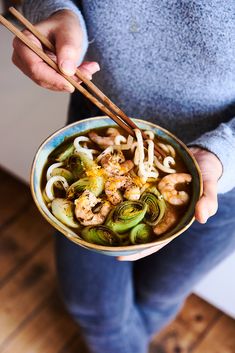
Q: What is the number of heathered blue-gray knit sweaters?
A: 1